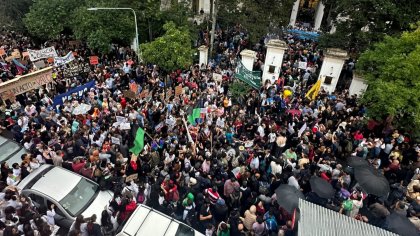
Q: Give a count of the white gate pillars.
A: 5